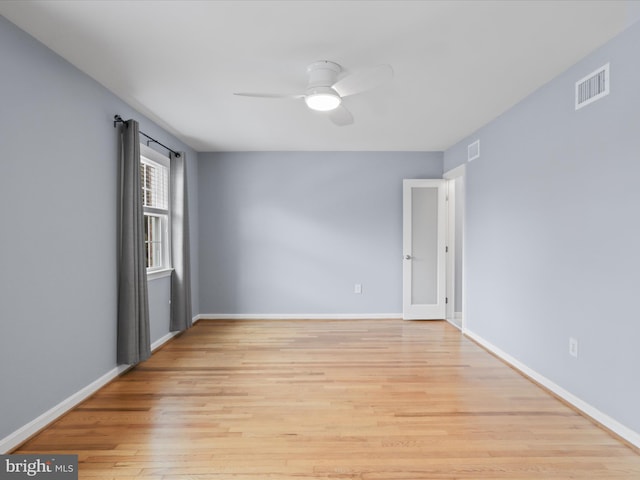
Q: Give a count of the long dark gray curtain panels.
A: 2